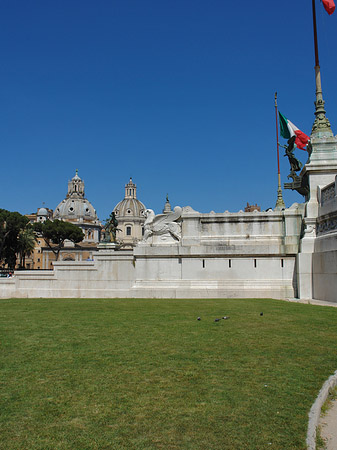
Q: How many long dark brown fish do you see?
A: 0